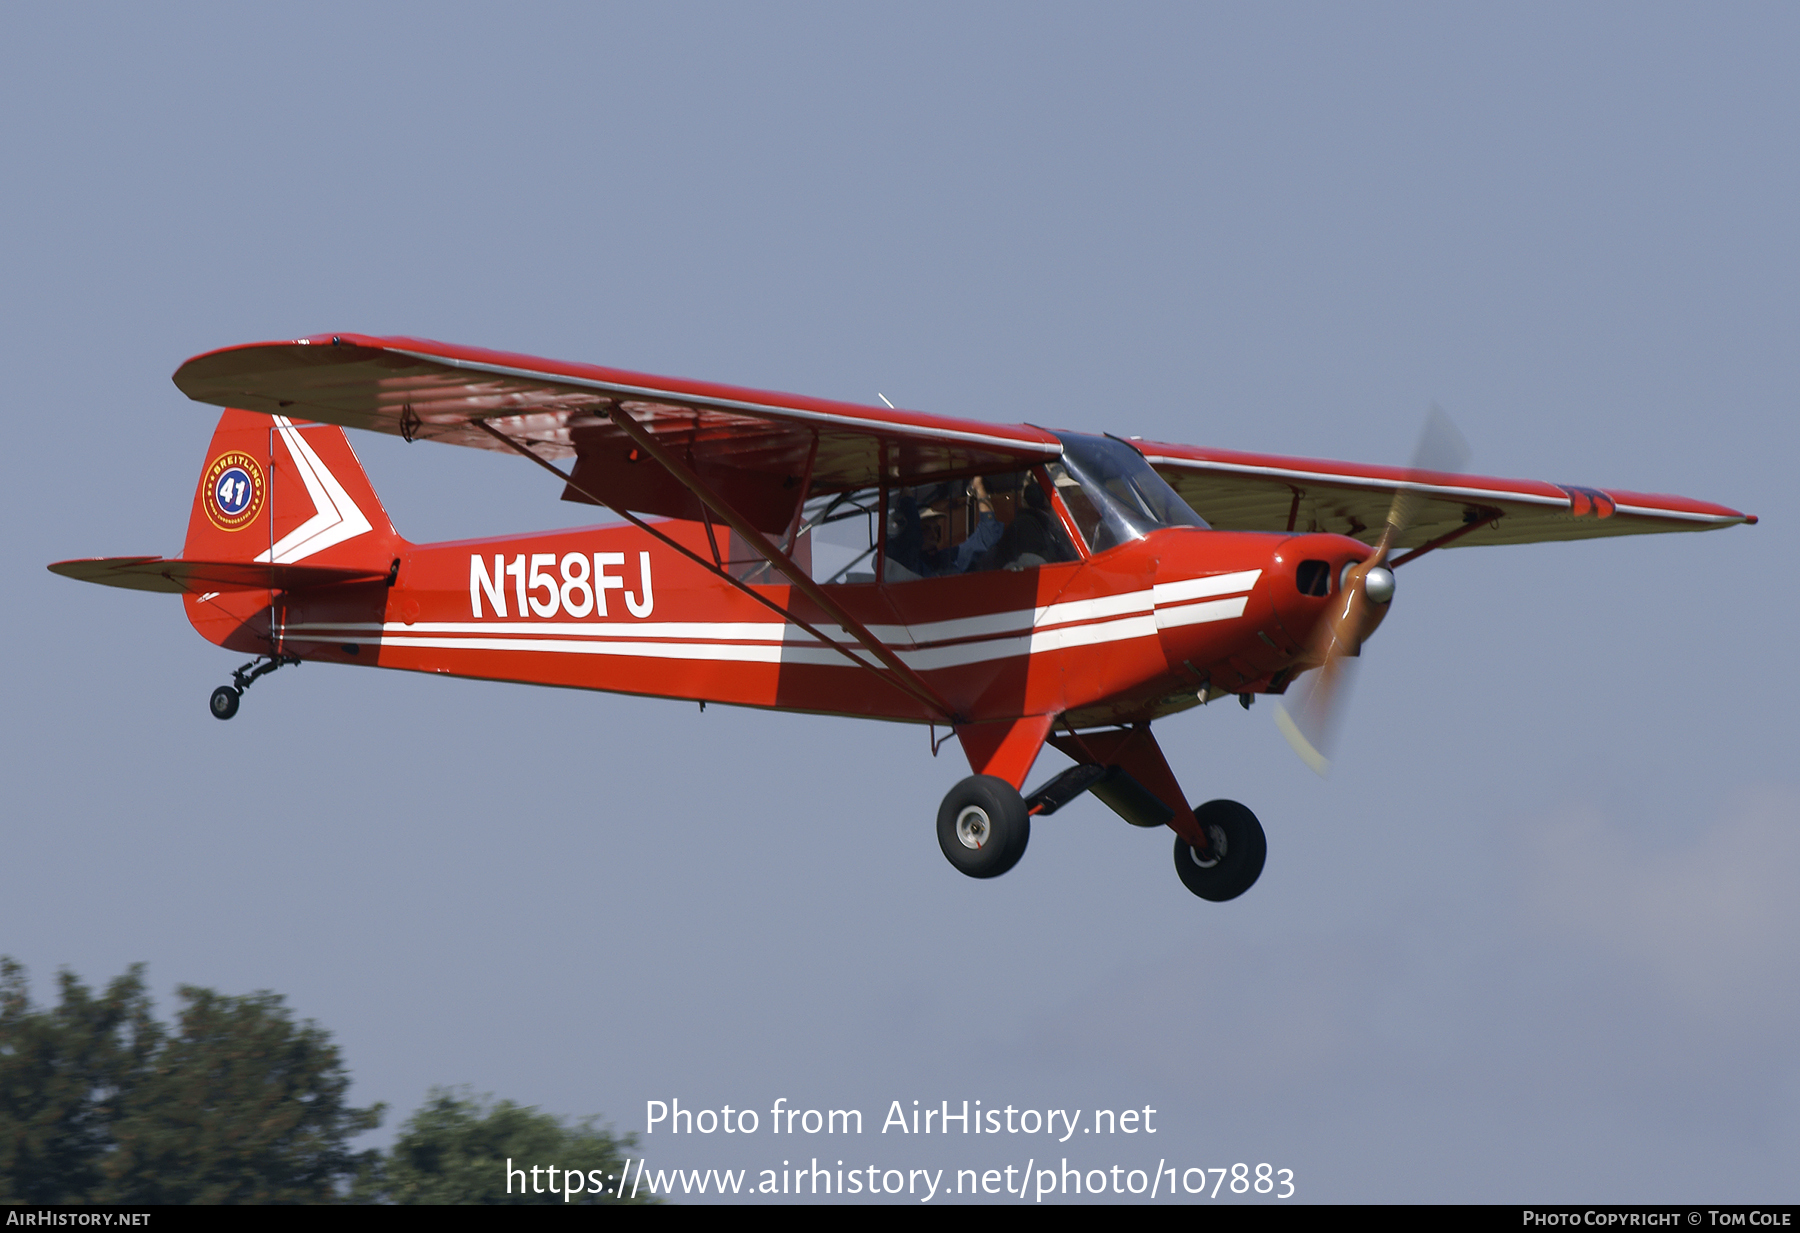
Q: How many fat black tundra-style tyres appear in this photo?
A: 2